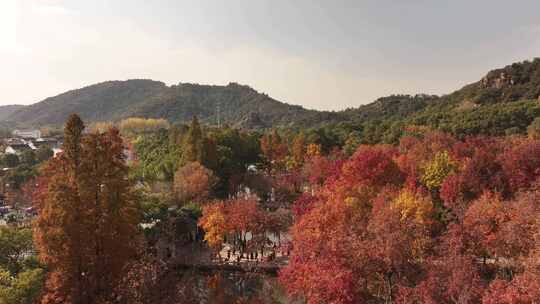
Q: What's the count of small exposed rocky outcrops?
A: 1